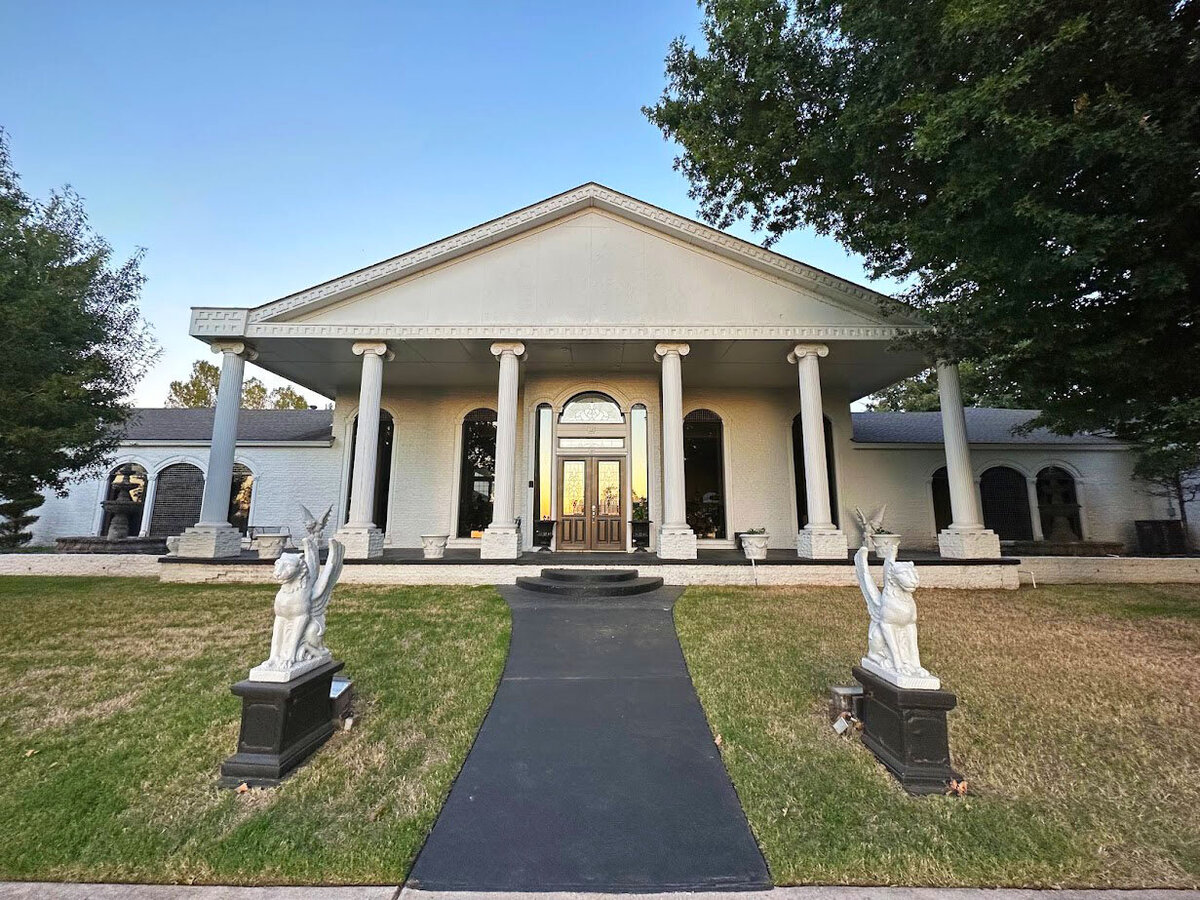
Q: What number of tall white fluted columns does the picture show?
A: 6